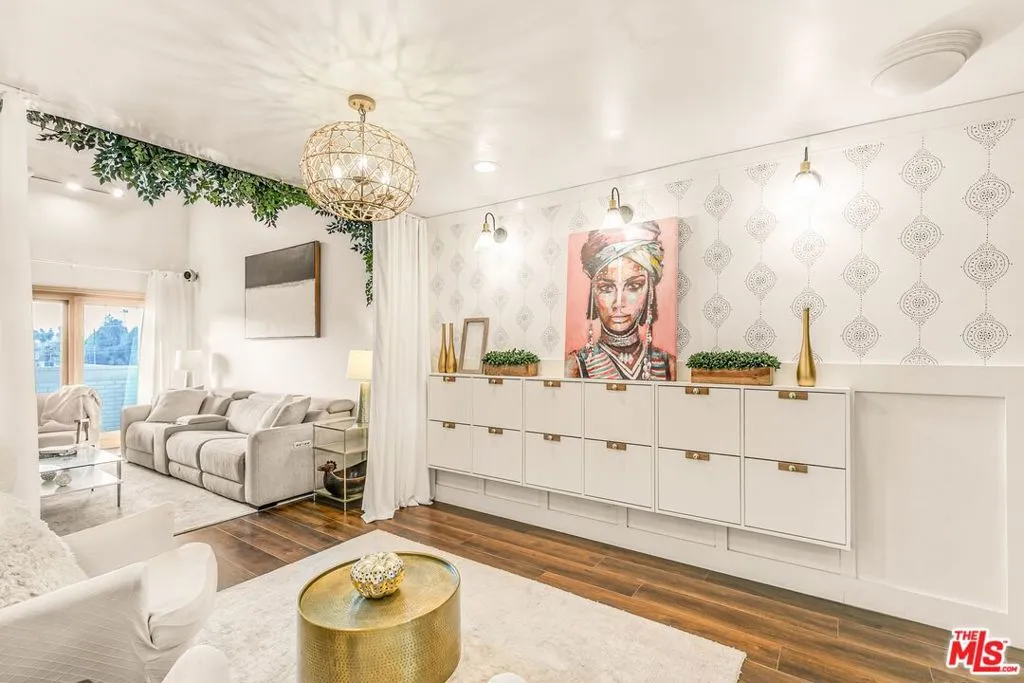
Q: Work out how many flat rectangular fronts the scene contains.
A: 12